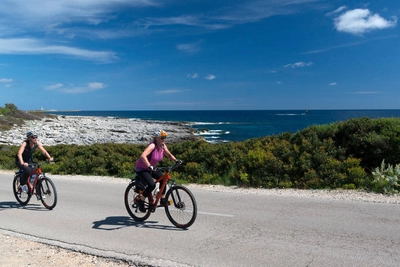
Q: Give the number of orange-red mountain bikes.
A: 2